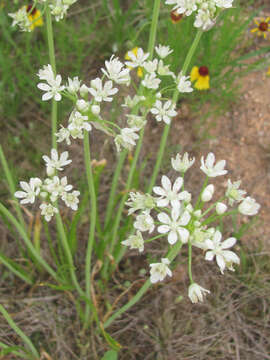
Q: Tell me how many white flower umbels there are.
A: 6